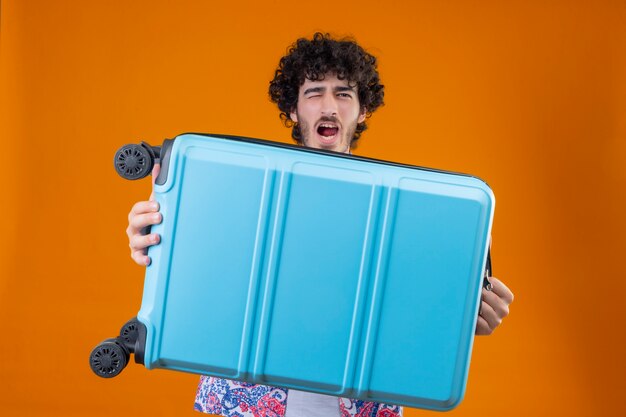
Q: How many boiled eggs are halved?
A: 0